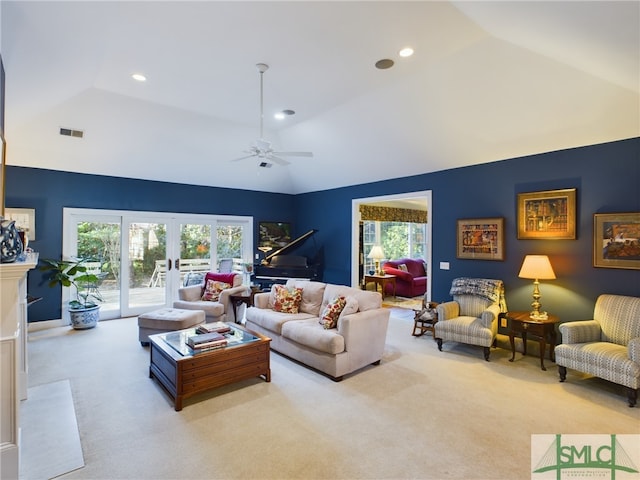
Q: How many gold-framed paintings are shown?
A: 3